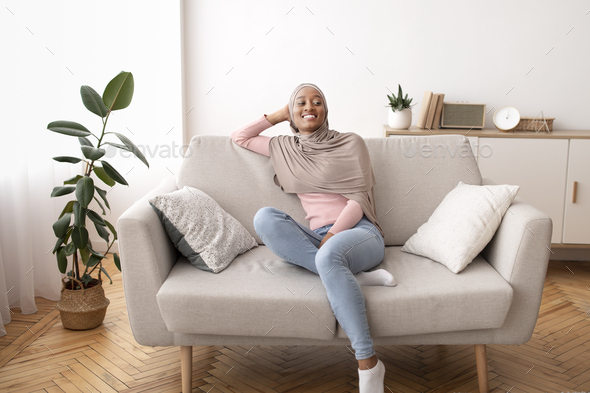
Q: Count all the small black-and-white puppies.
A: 0